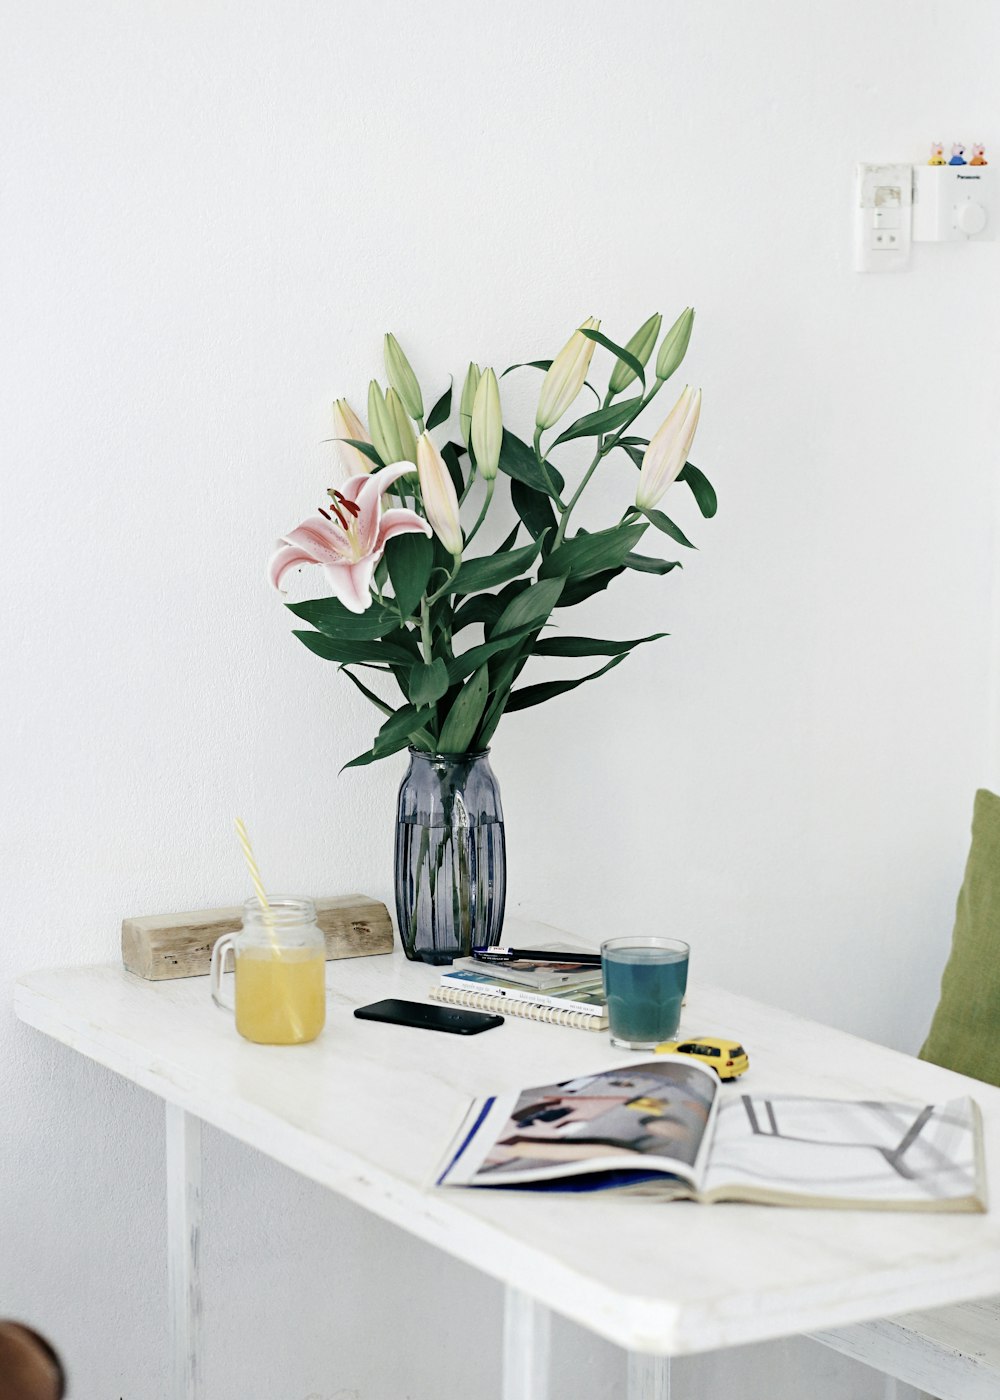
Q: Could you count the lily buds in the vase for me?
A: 11